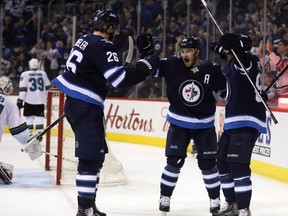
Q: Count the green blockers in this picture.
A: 0